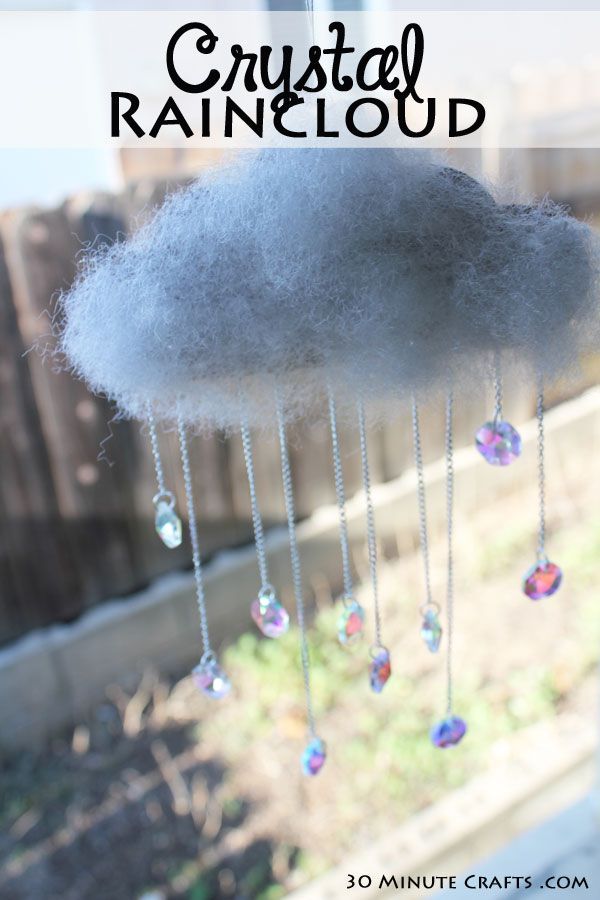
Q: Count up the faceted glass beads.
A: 10